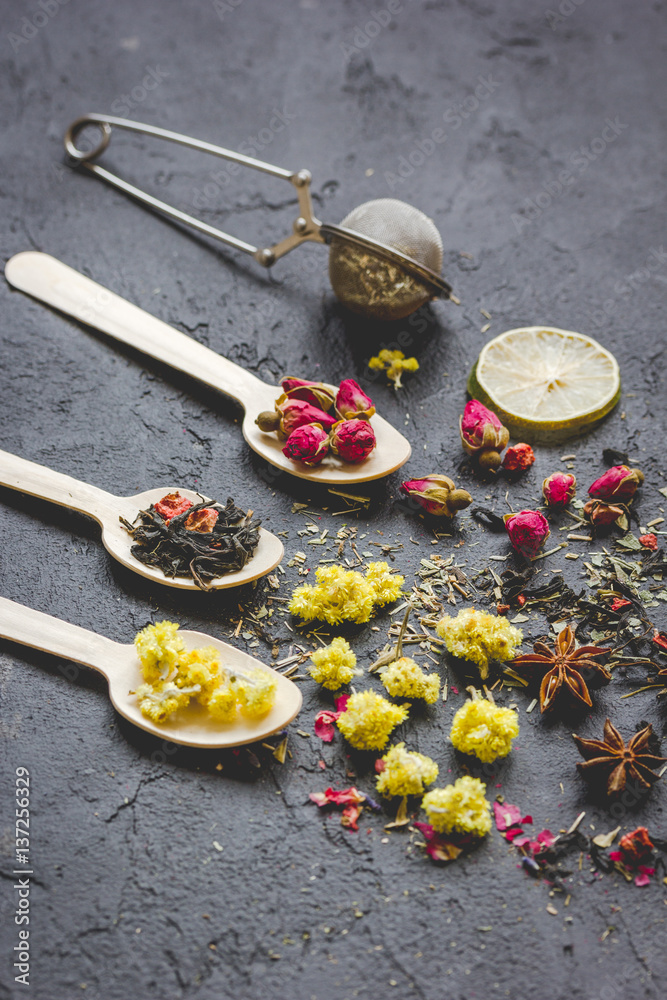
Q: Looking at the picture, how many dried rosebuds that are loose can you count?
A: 5